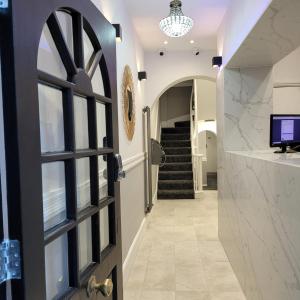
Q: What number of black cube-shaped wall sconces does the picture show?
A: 3